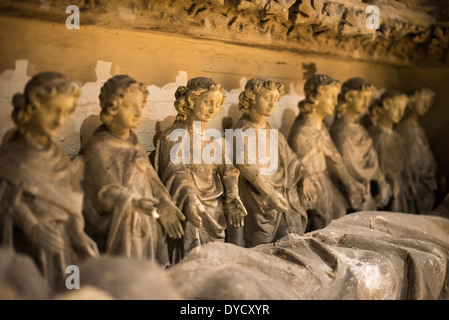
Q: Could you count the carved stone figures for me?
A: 8